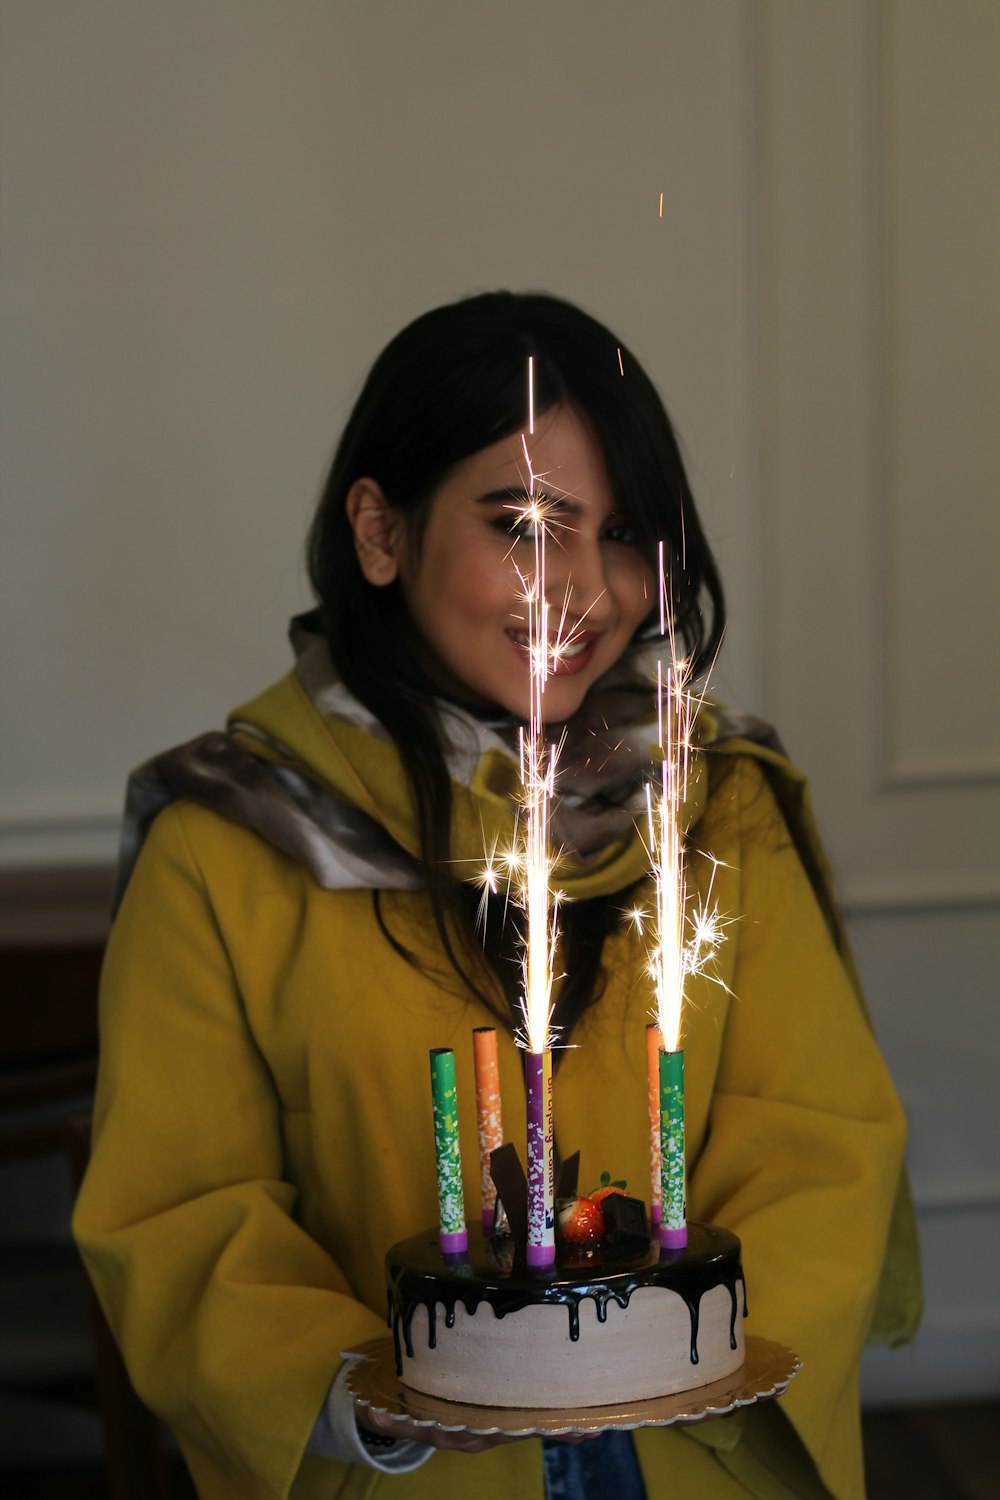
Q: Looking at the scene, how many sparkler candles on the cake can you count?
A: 5